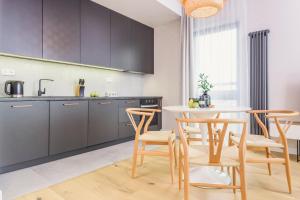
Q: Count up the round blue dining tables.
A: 0